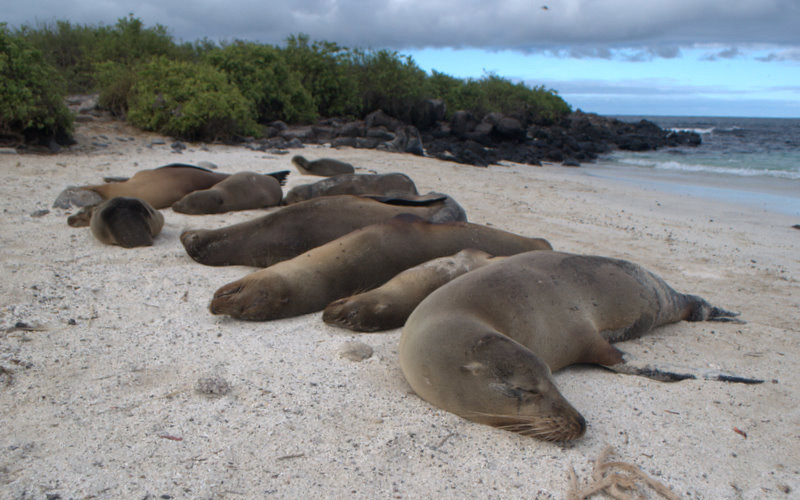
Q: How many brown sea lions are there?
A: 9